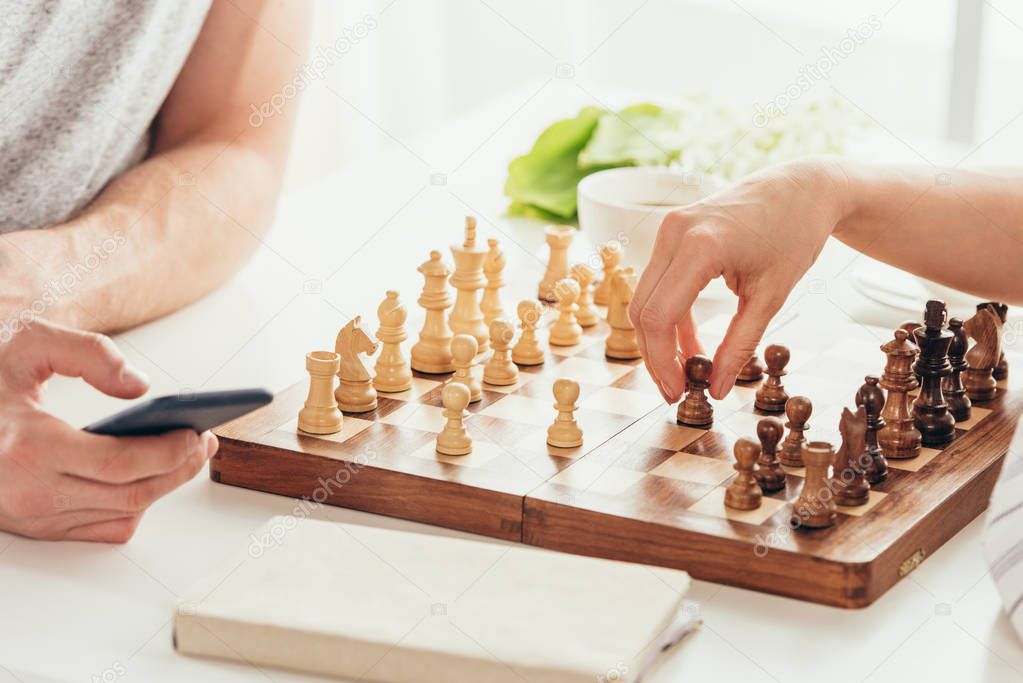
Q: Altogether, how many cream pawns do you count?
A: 8